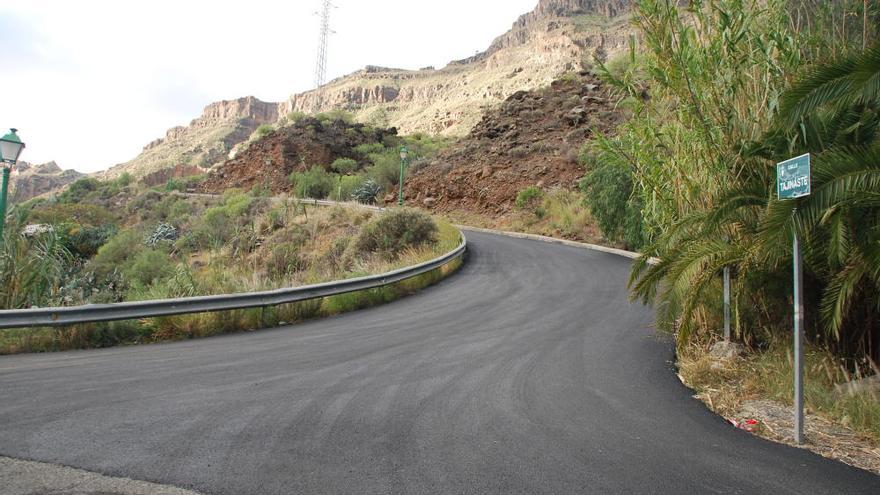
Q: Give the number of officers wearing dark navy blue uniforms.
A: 0